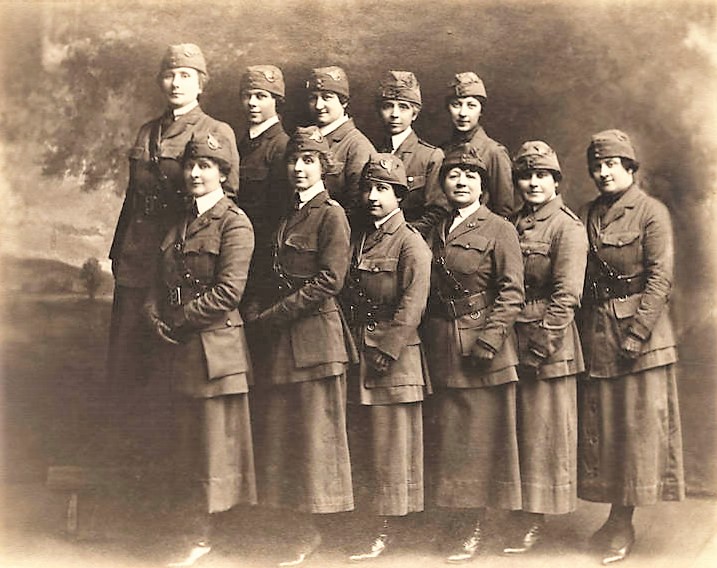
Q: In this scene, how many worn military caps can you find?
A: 11